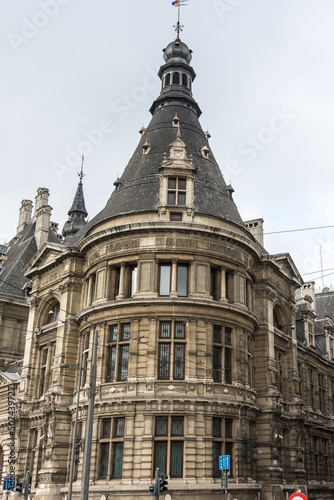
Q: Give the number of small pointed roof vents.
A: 7